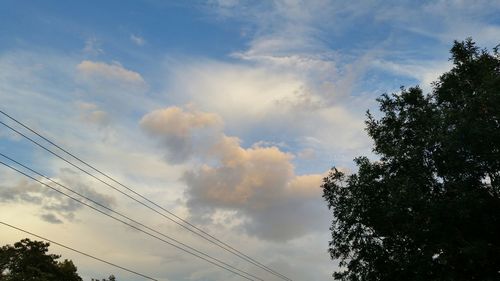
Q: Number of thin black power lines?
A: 5